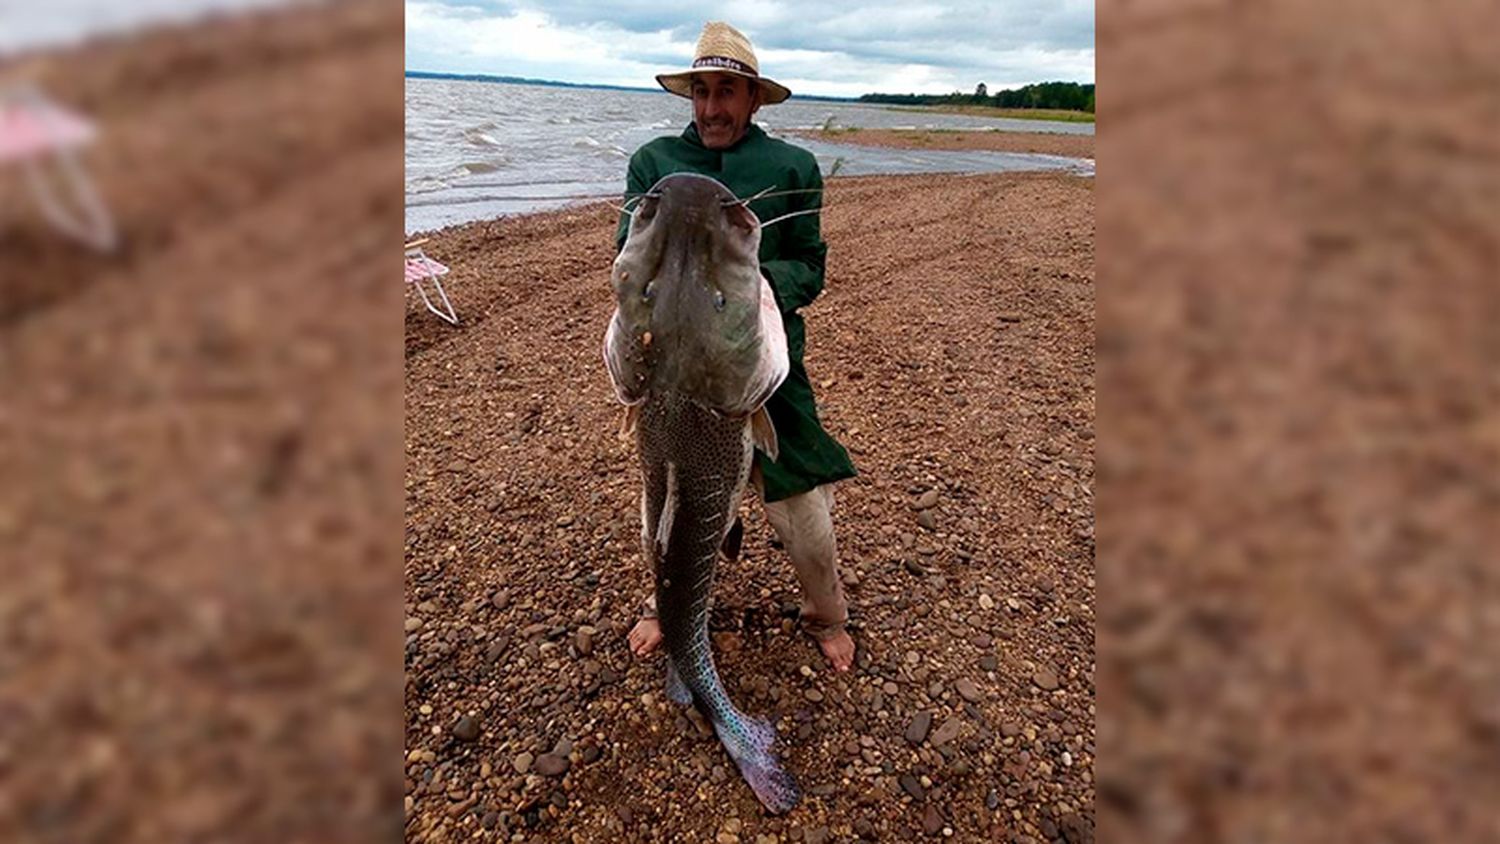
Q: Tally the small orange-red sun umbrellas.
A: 0